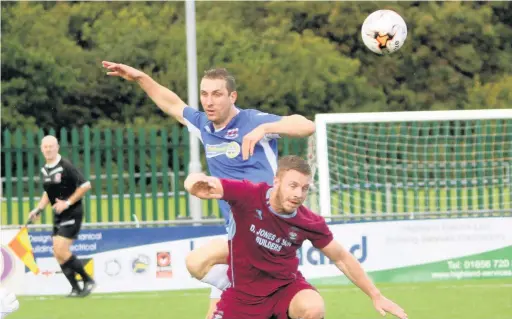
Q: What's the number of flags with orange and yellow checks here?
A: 1